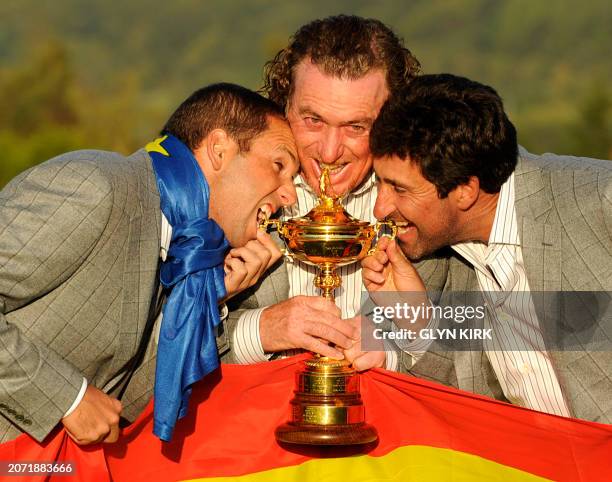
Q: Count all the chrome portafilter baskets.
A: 0